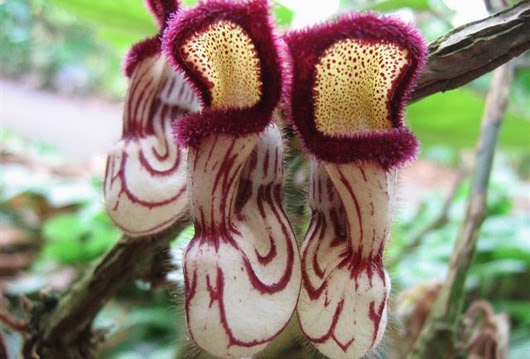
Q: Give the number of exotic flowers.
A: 3